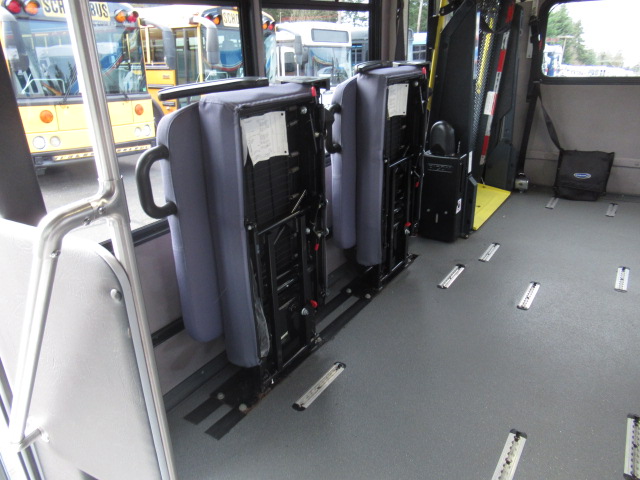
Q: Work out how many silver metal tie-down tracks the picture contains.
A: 9